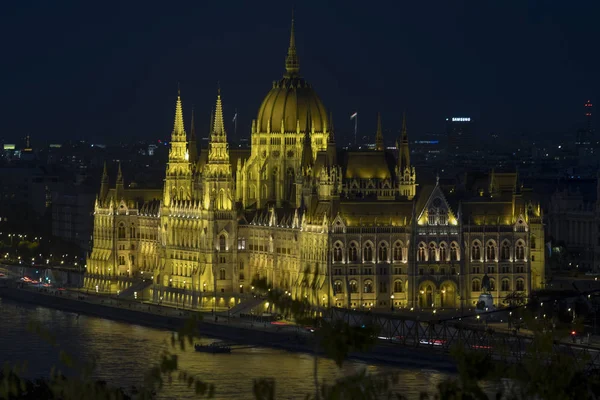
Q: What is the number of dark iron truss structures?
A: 1